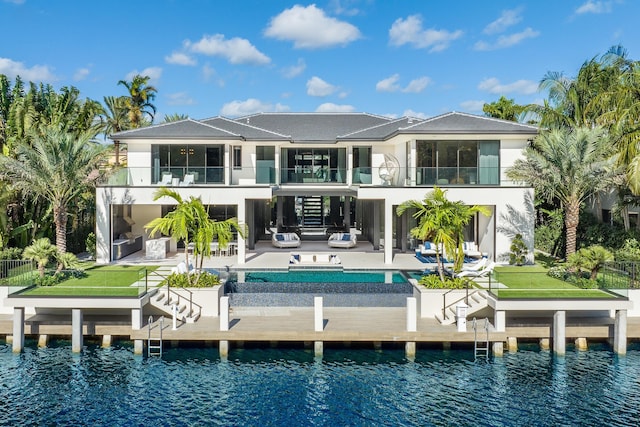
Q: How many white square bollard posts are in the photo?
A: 3